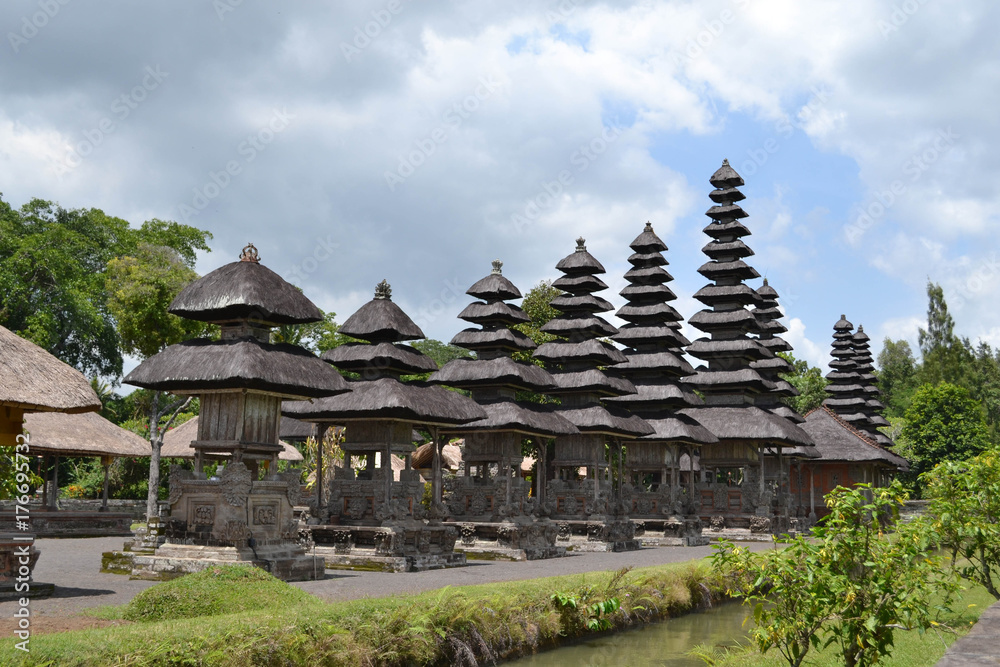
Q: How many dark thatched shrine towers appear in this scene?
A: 9